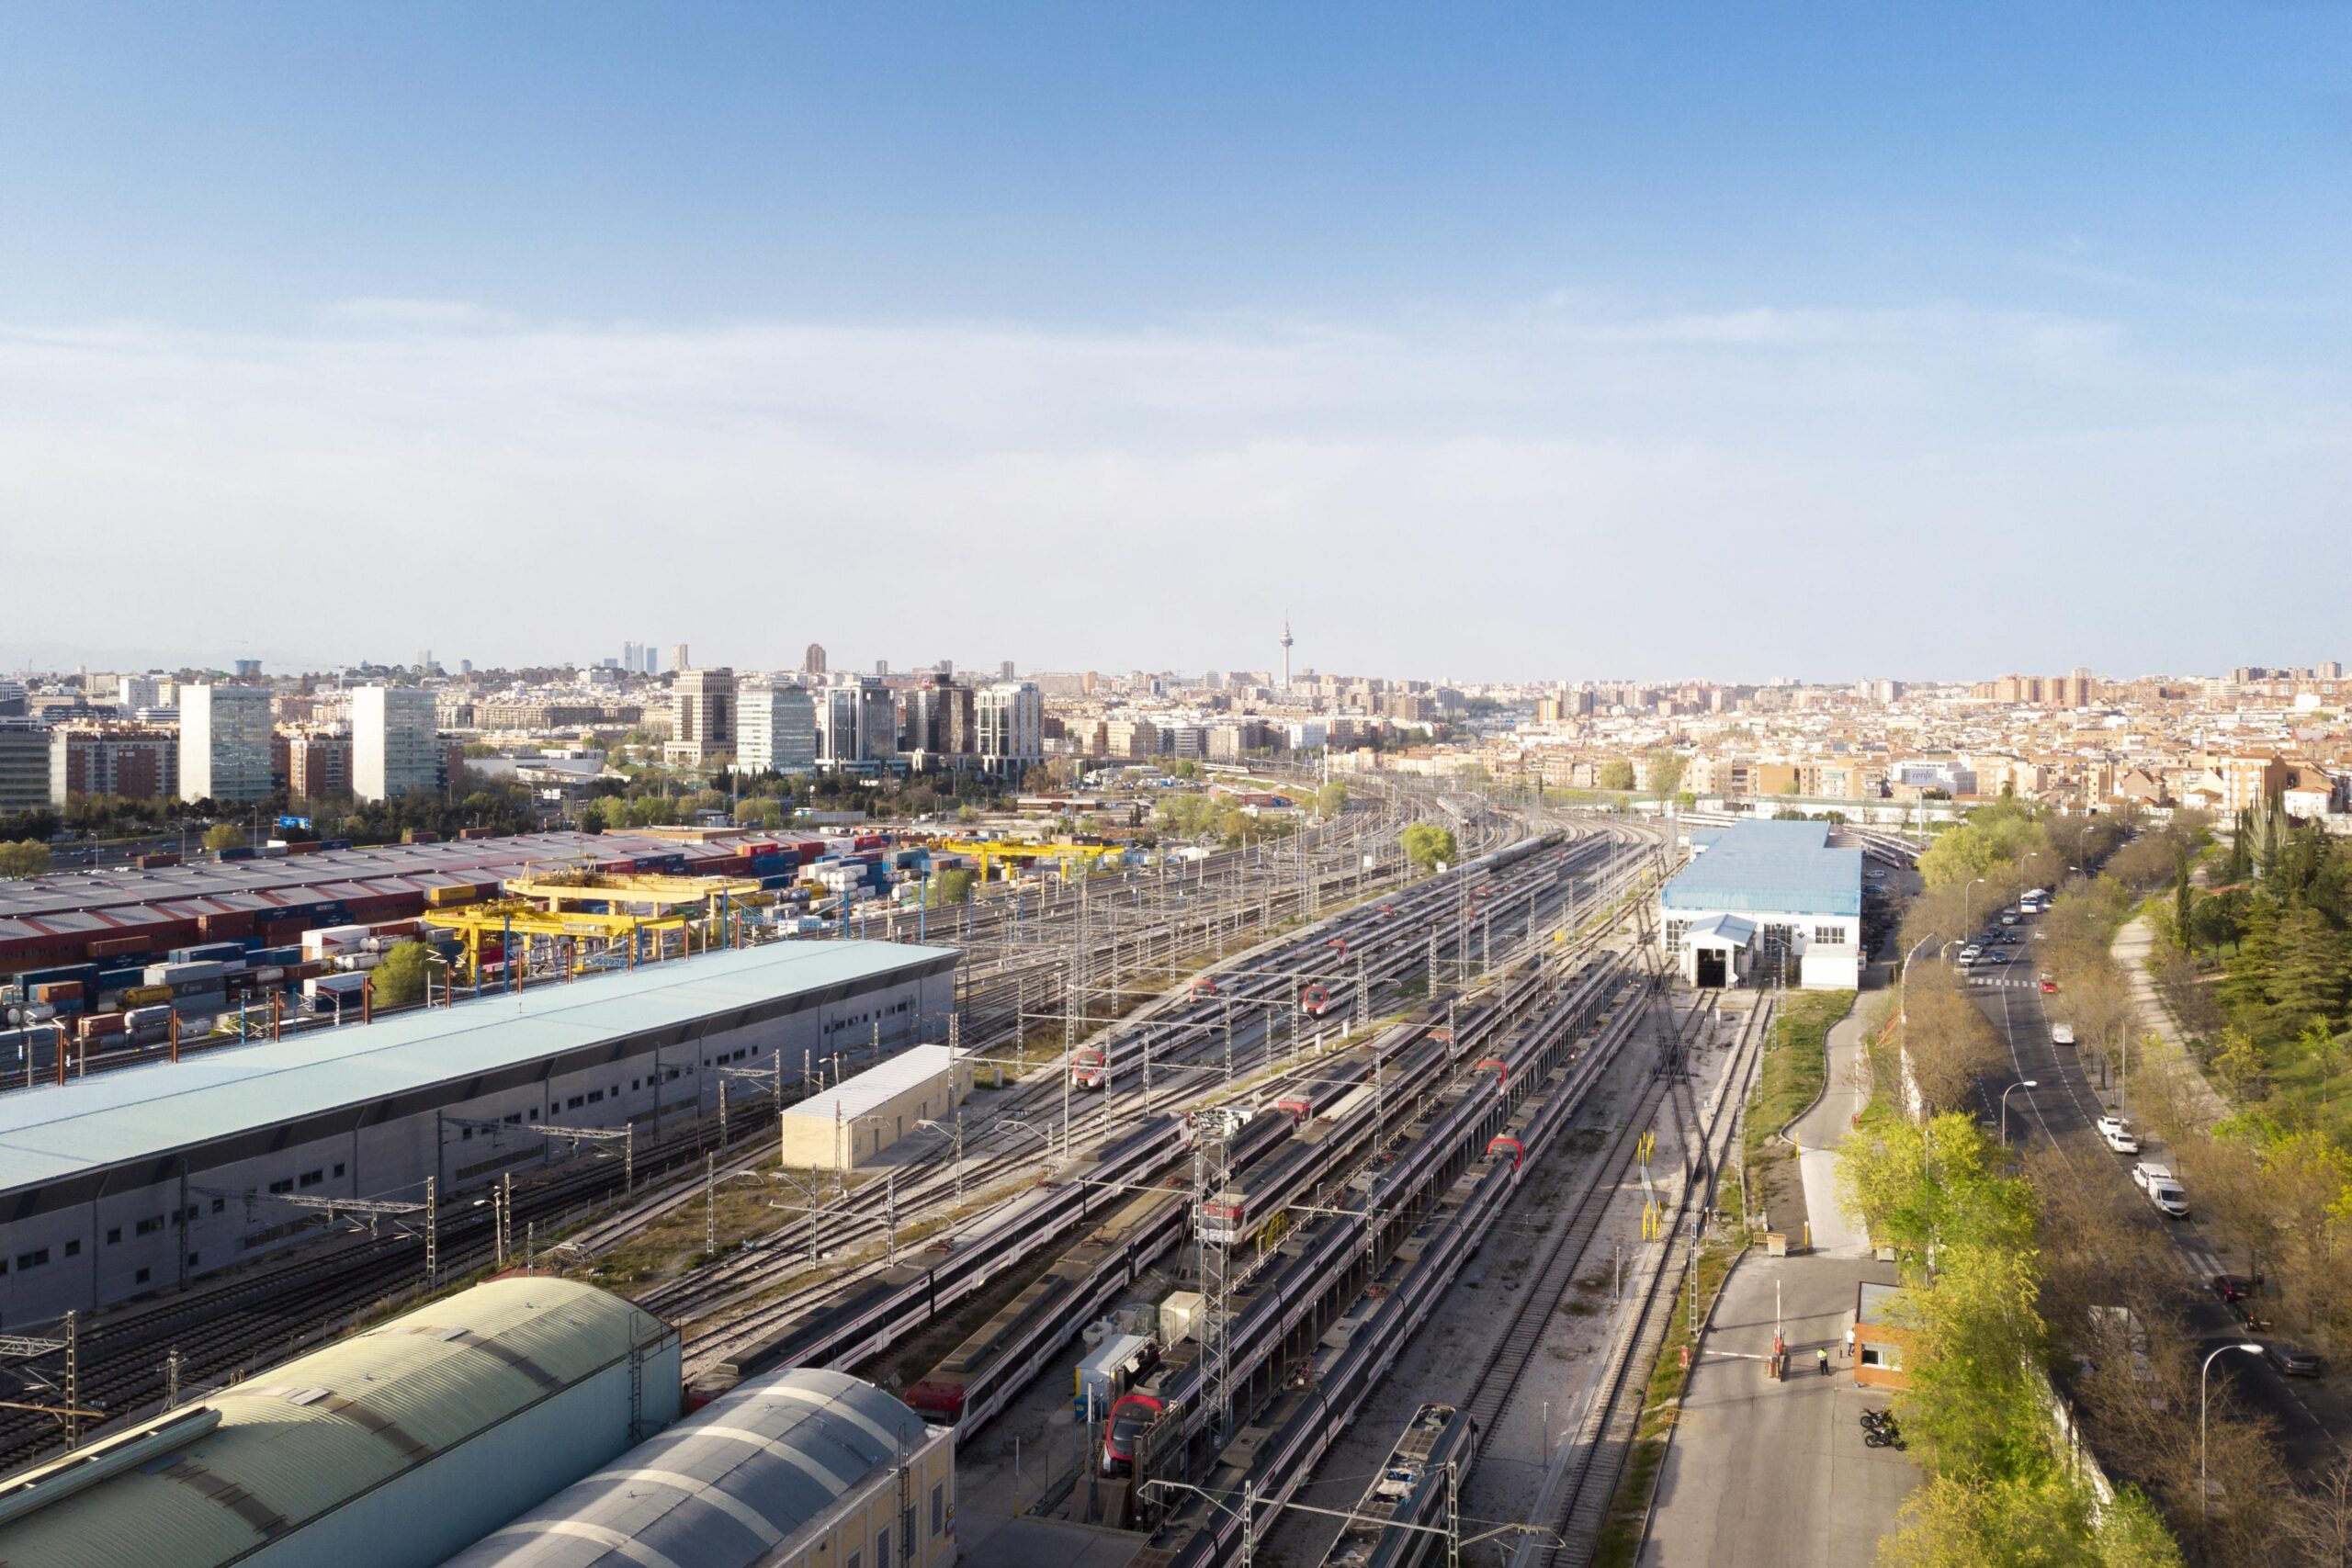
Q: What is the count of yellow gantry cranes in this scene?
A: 3